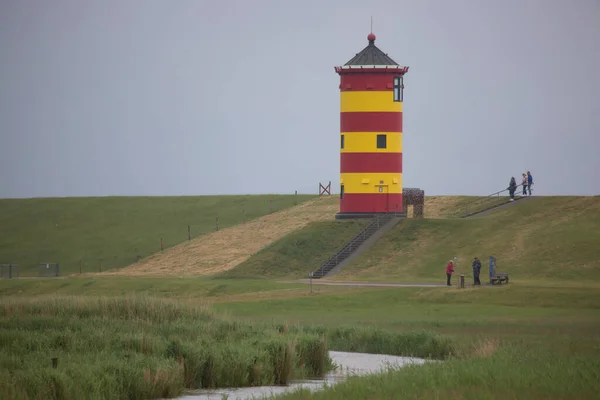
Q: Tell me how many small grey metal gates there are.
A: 2